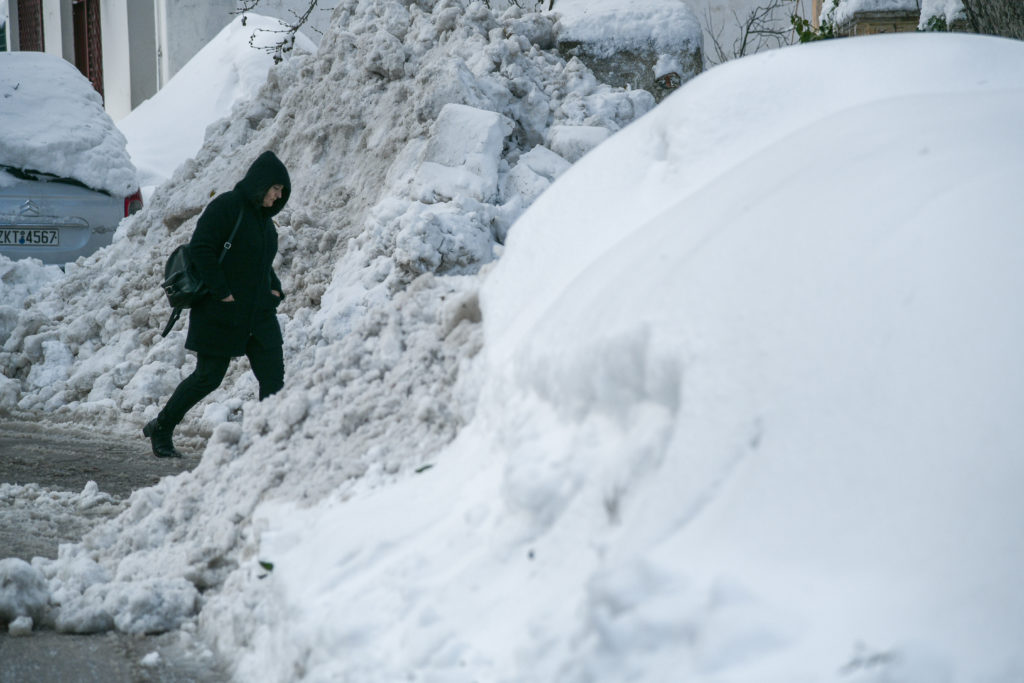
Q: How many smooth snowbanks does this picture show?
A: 2